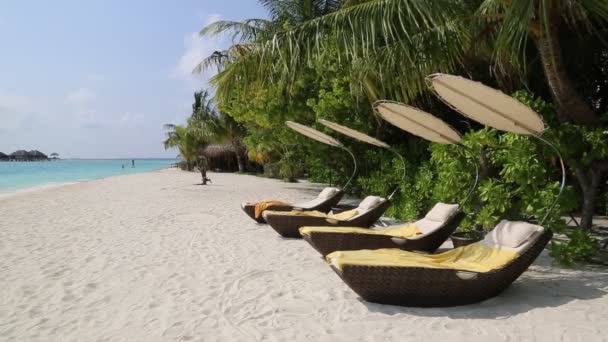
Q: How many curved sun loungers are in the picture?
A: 4